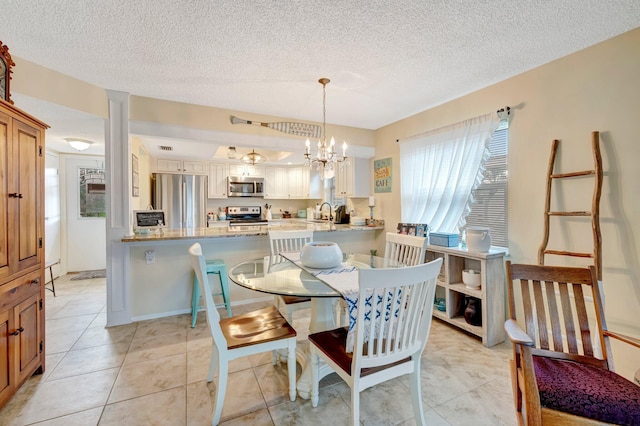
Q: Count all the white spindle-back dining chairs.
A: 4